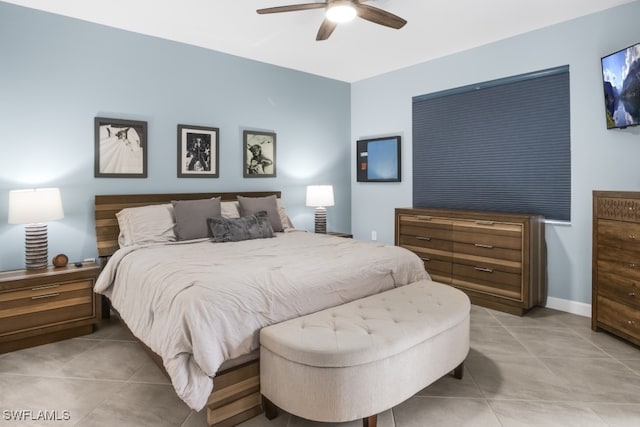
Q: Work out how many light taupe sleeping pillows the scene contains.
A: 2